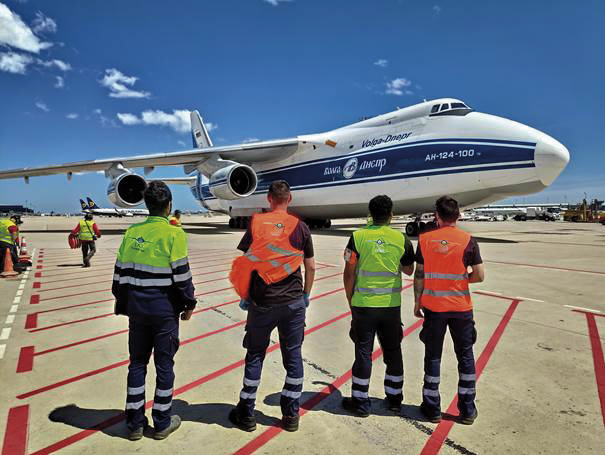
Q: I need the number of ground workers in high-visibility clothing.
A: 7